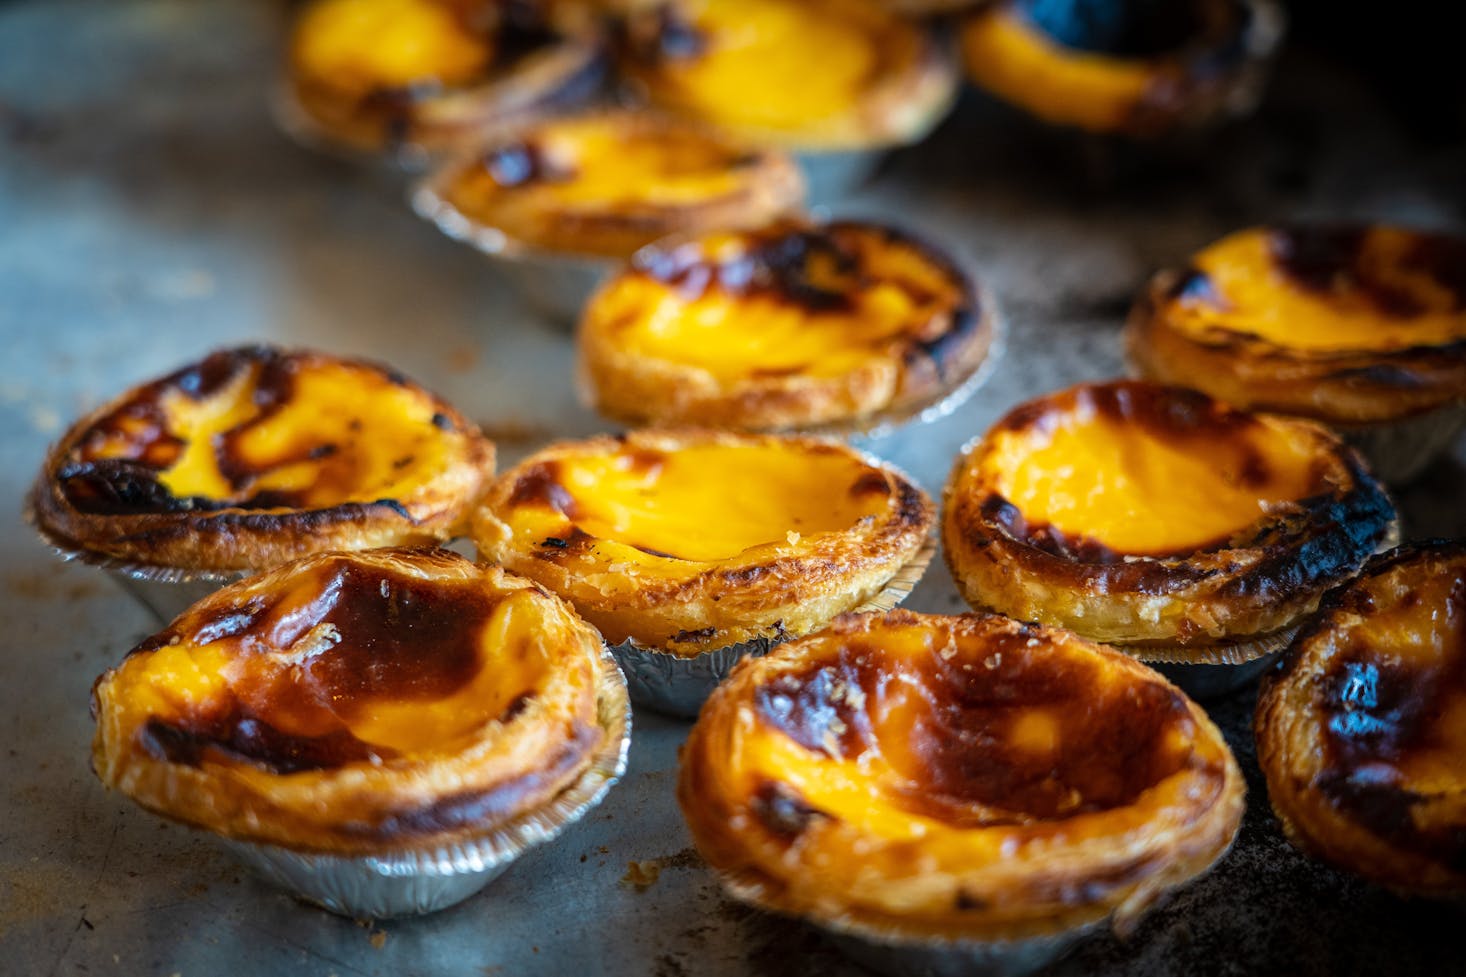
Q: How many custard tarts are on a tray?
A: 12